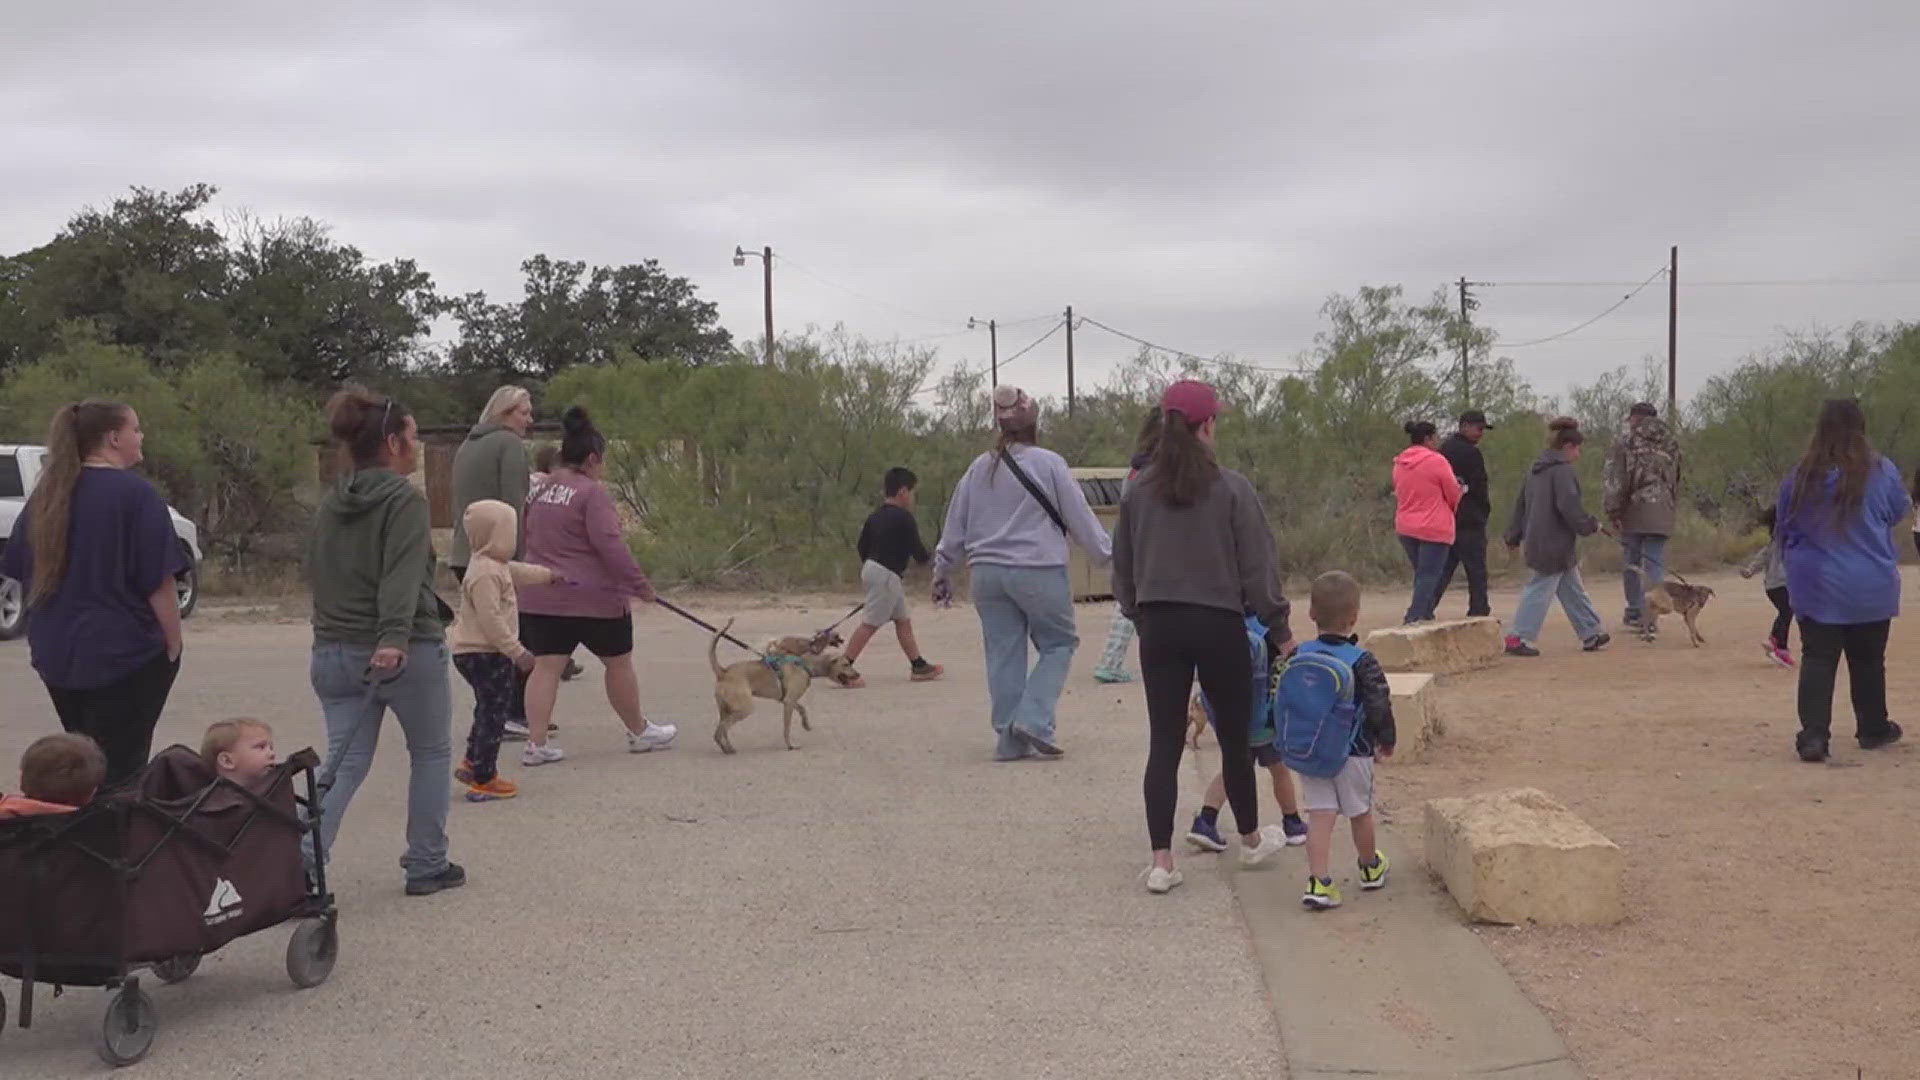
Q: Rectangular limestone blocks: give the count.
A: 3